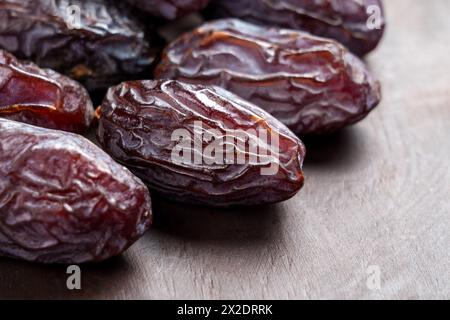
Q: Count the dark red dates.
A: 7